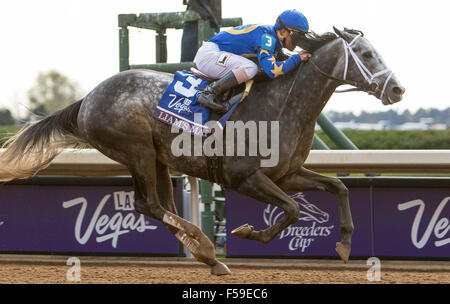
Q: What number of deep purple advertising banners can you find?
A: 3